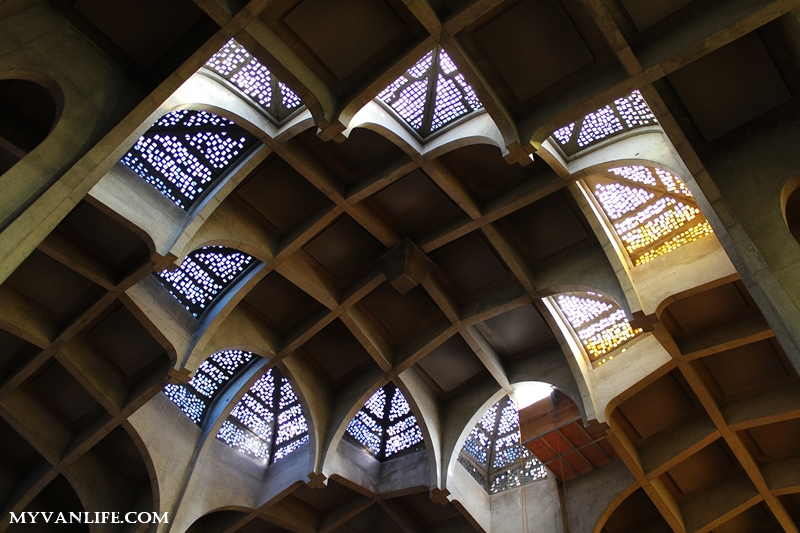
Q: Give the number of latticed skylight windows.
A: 11